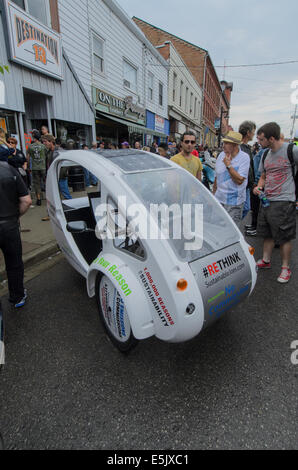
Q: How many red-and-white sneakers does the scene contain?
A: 2